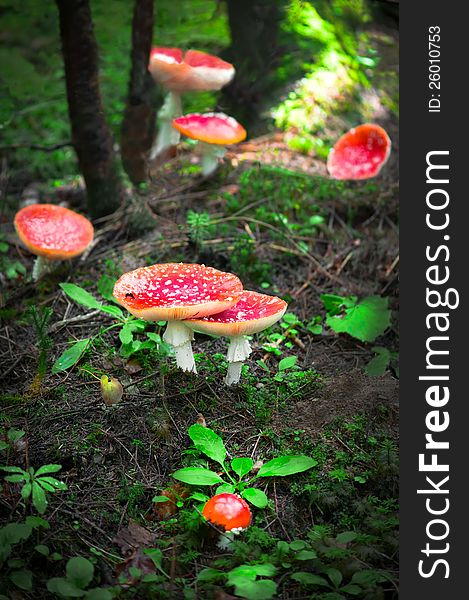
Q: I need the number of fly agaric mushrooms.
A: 7